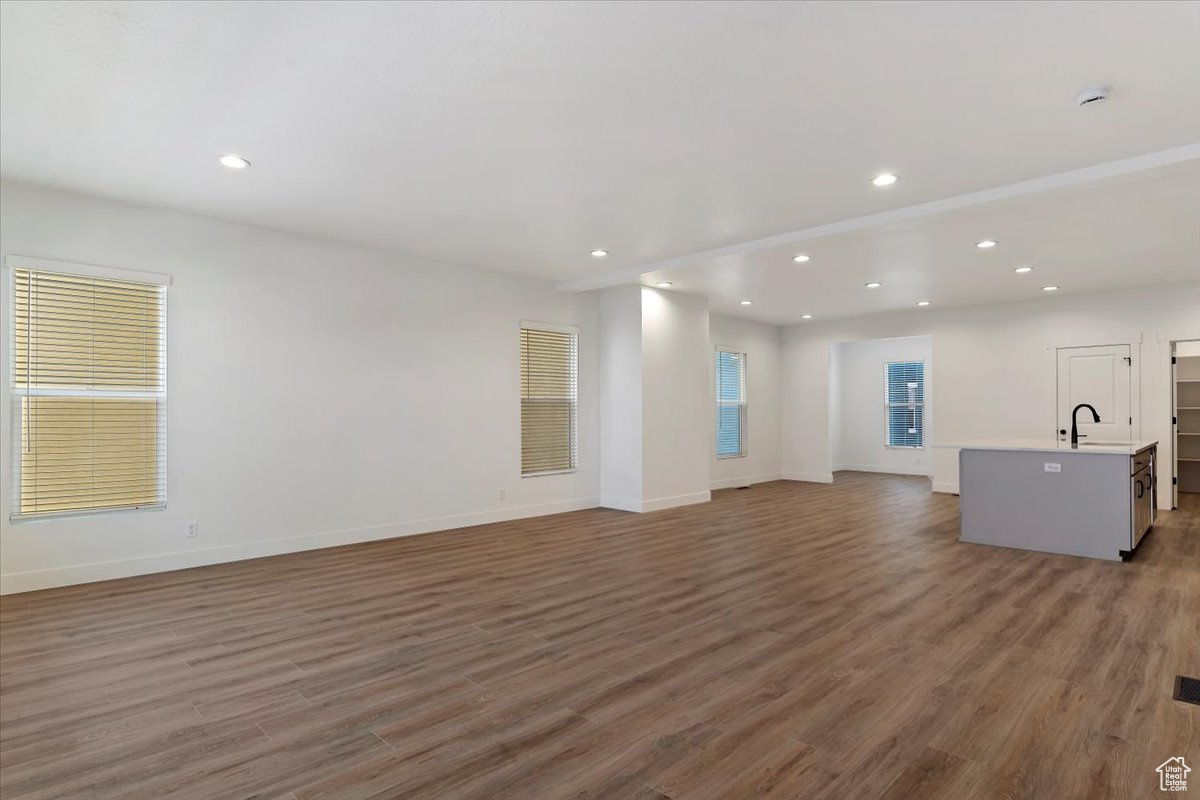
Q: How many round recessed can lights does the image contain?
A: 12